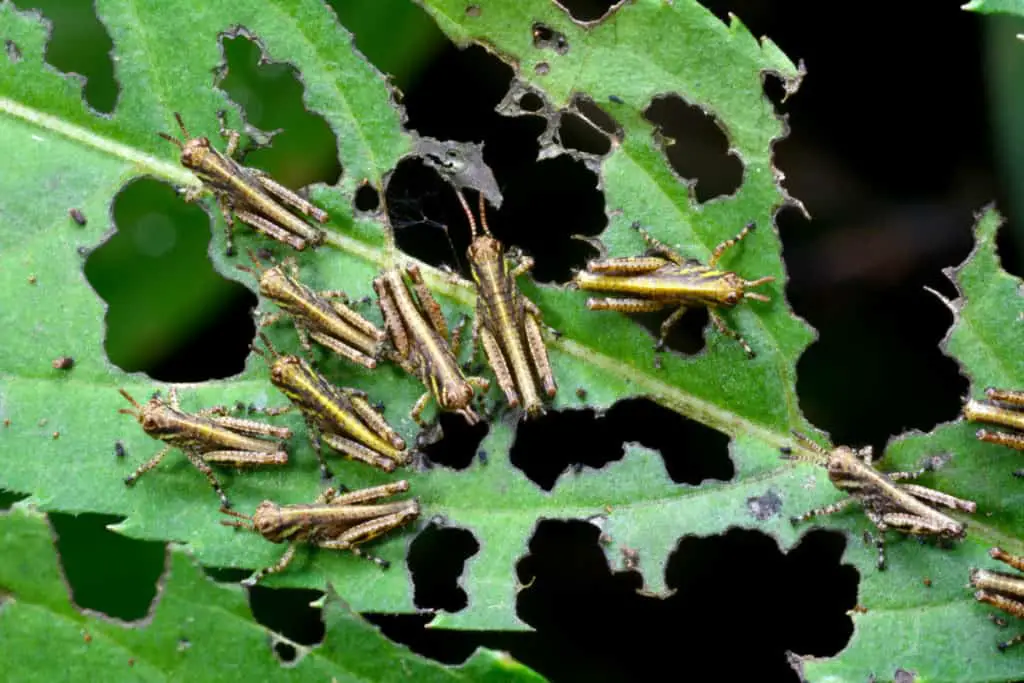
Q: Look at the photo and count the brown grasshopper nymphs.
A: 11